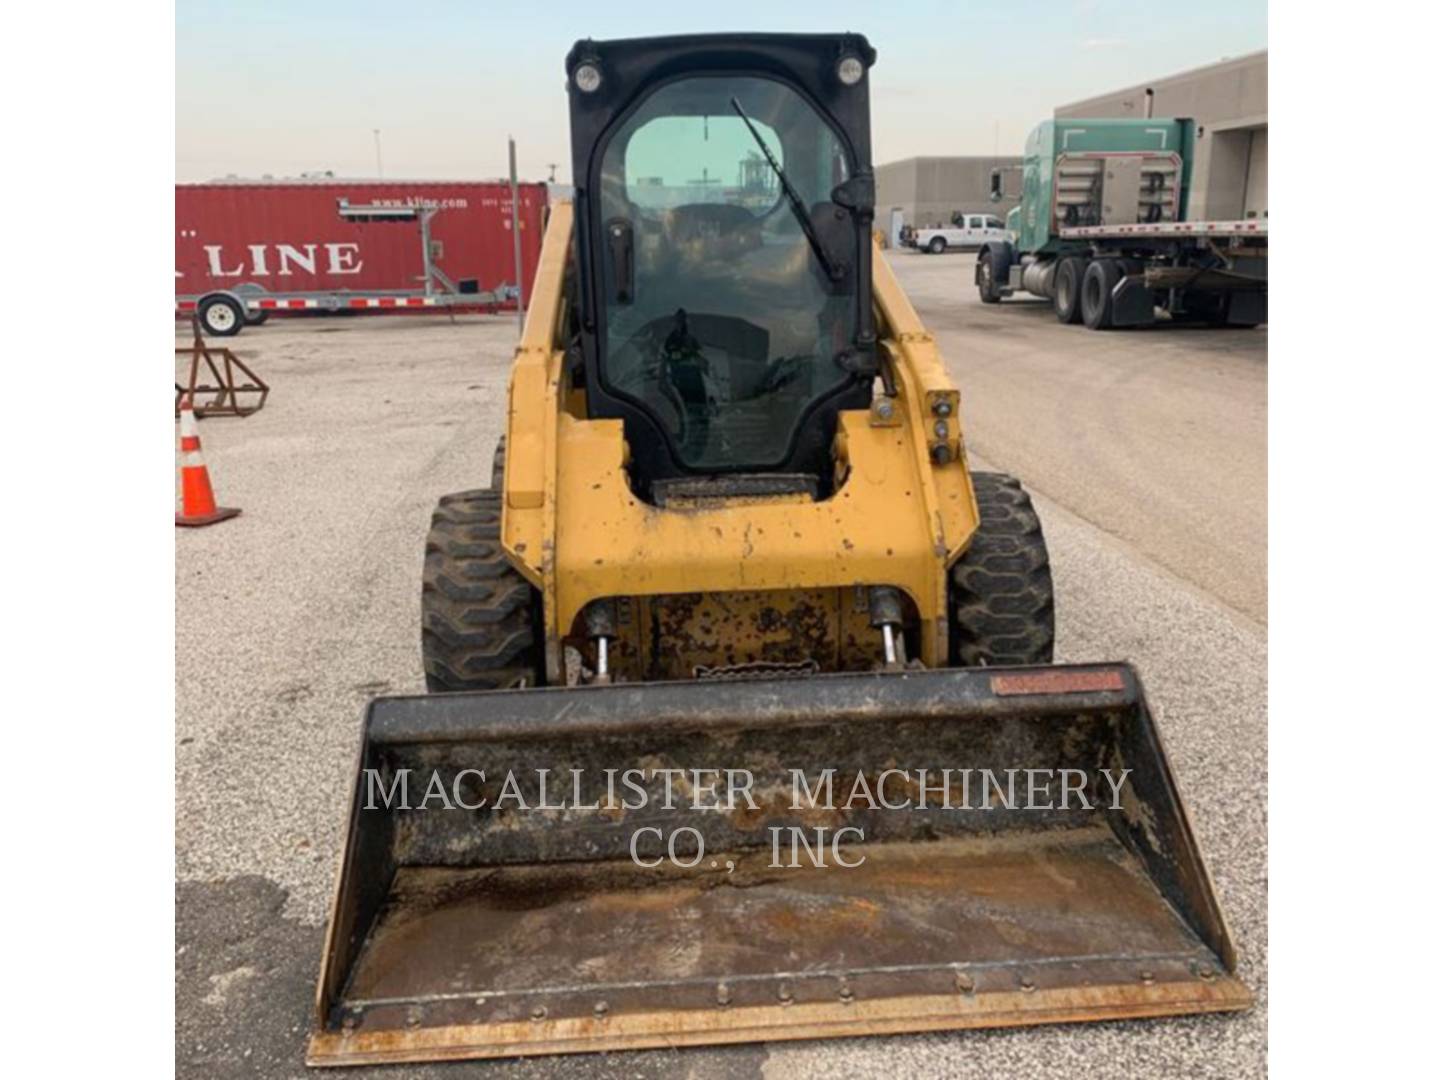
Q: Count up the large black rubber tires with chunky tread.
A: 2